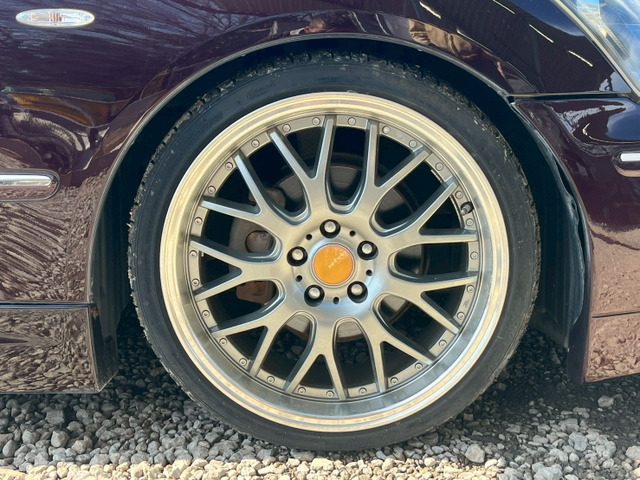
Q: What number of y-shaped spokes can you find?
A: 9